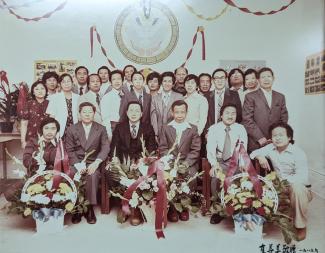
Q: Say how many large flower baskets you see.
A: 3